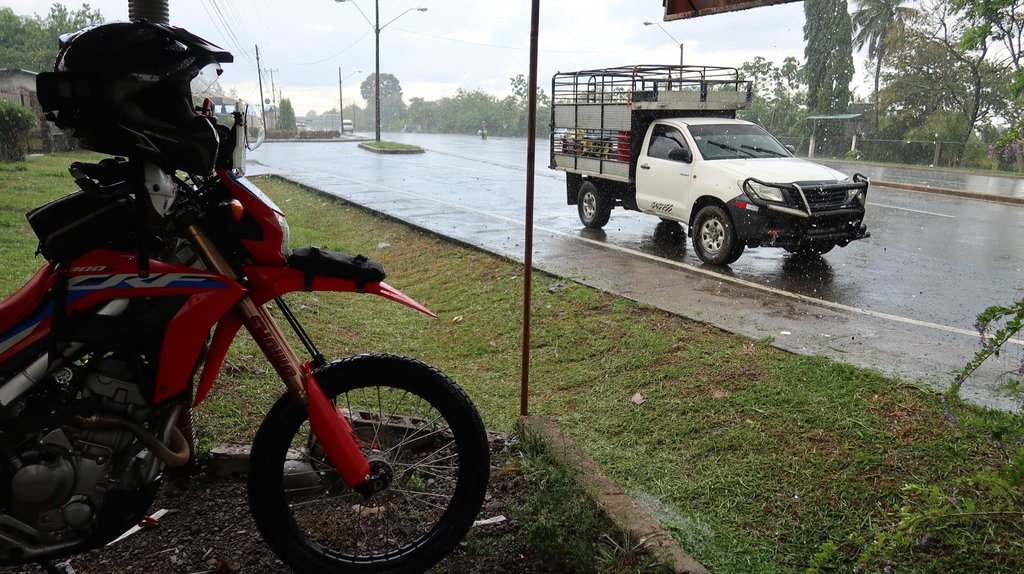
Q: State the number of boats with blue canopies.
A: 0